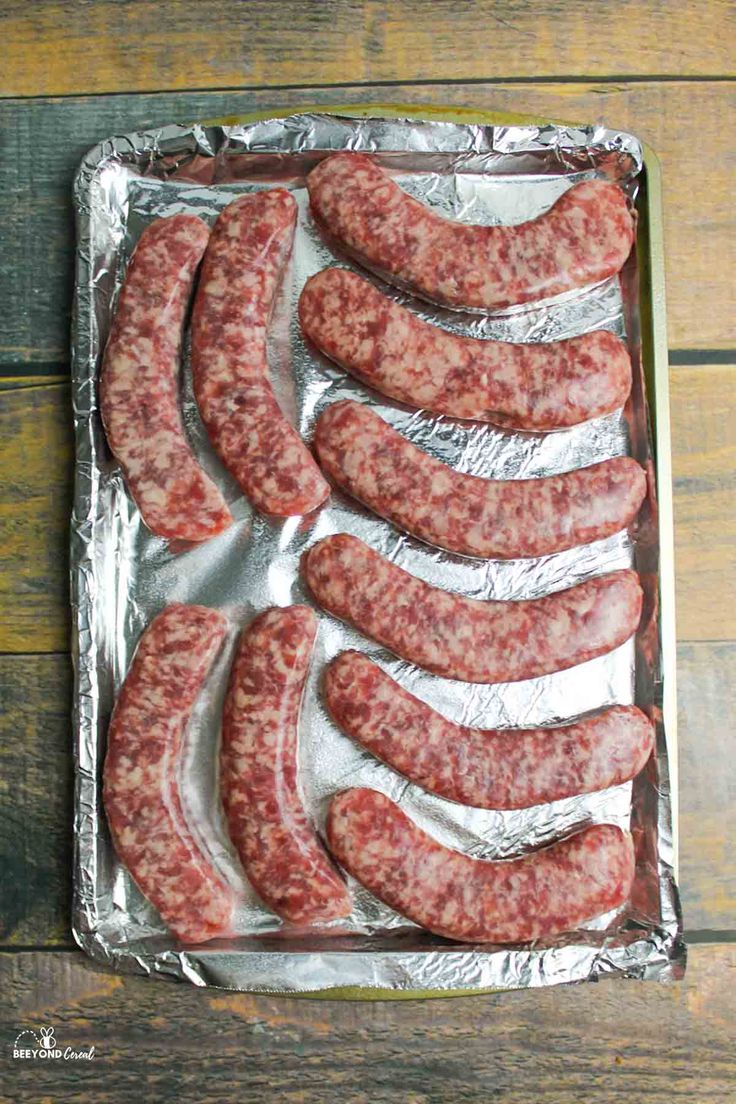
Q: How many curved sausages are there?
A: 10